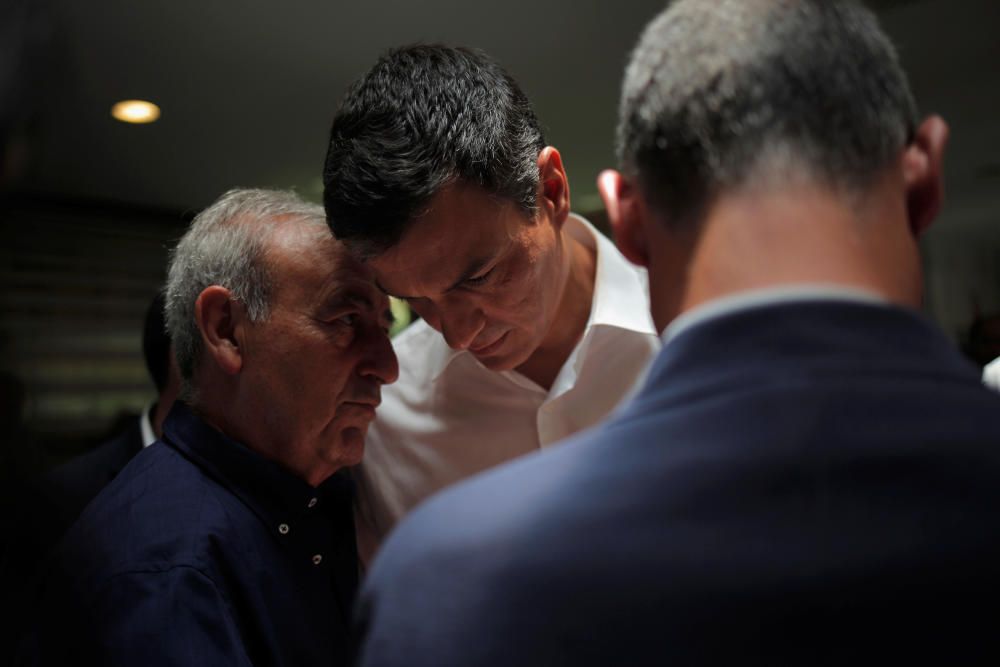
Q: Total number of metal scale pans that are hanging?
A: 0